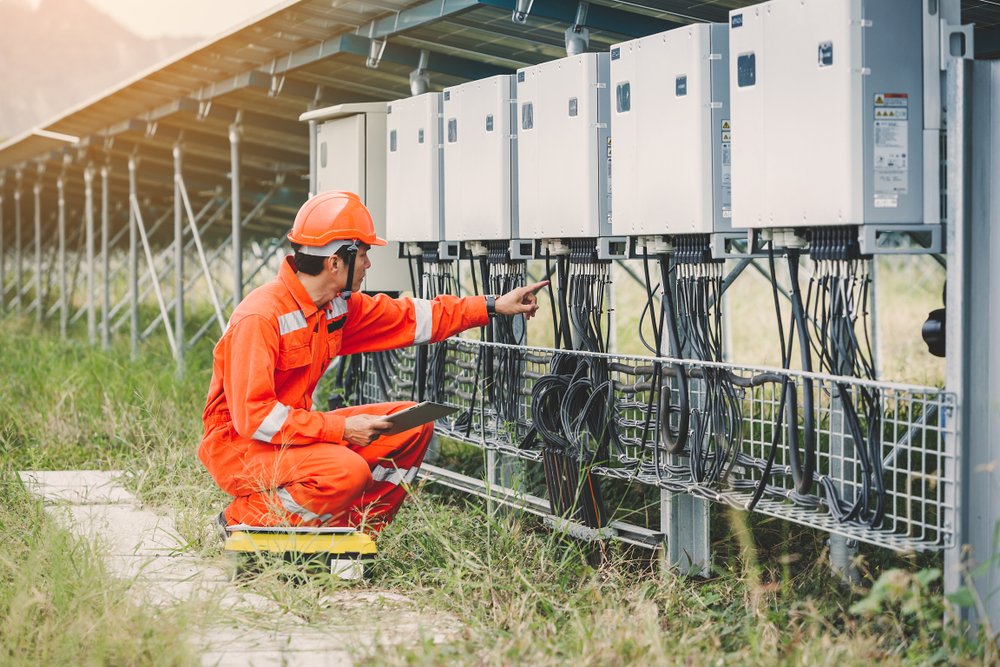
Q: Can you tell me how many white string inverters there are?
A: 5